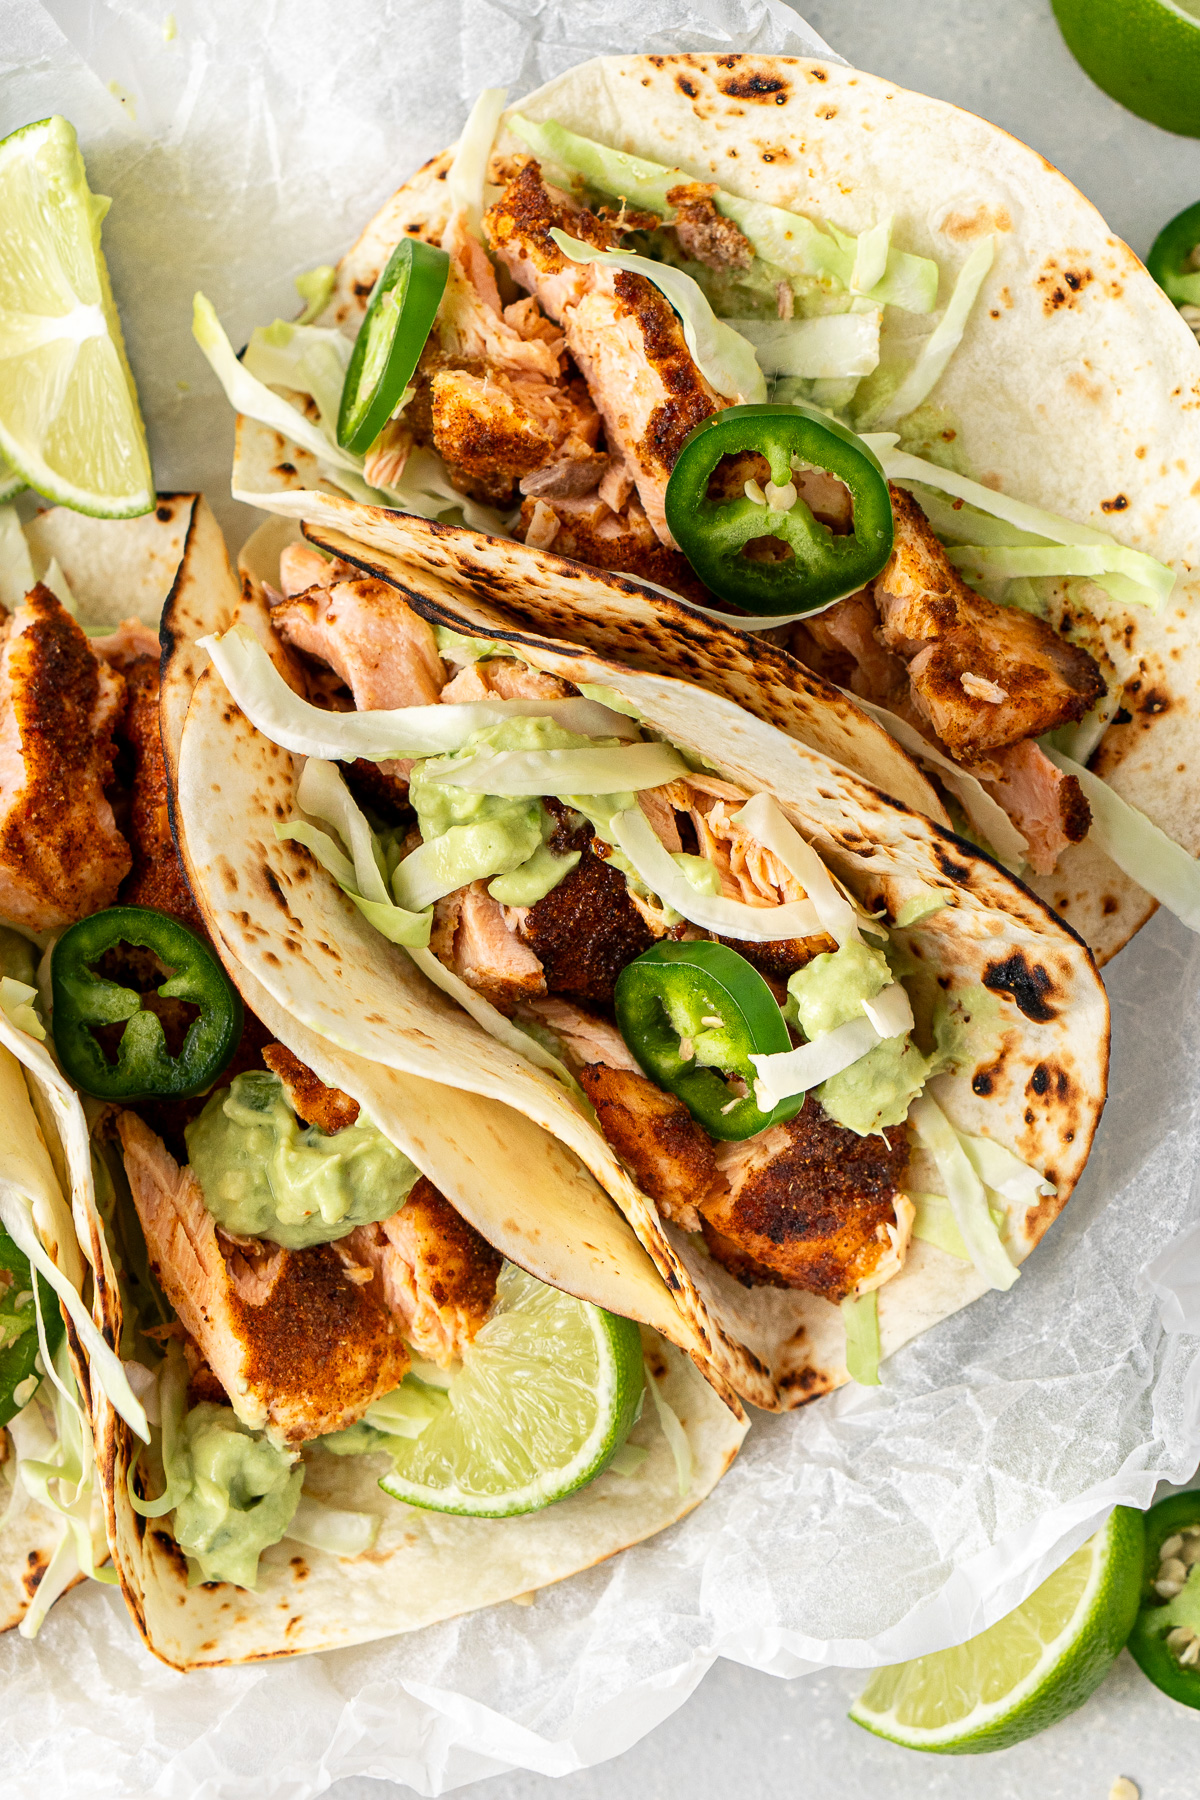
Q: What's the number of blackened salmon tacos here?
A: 4